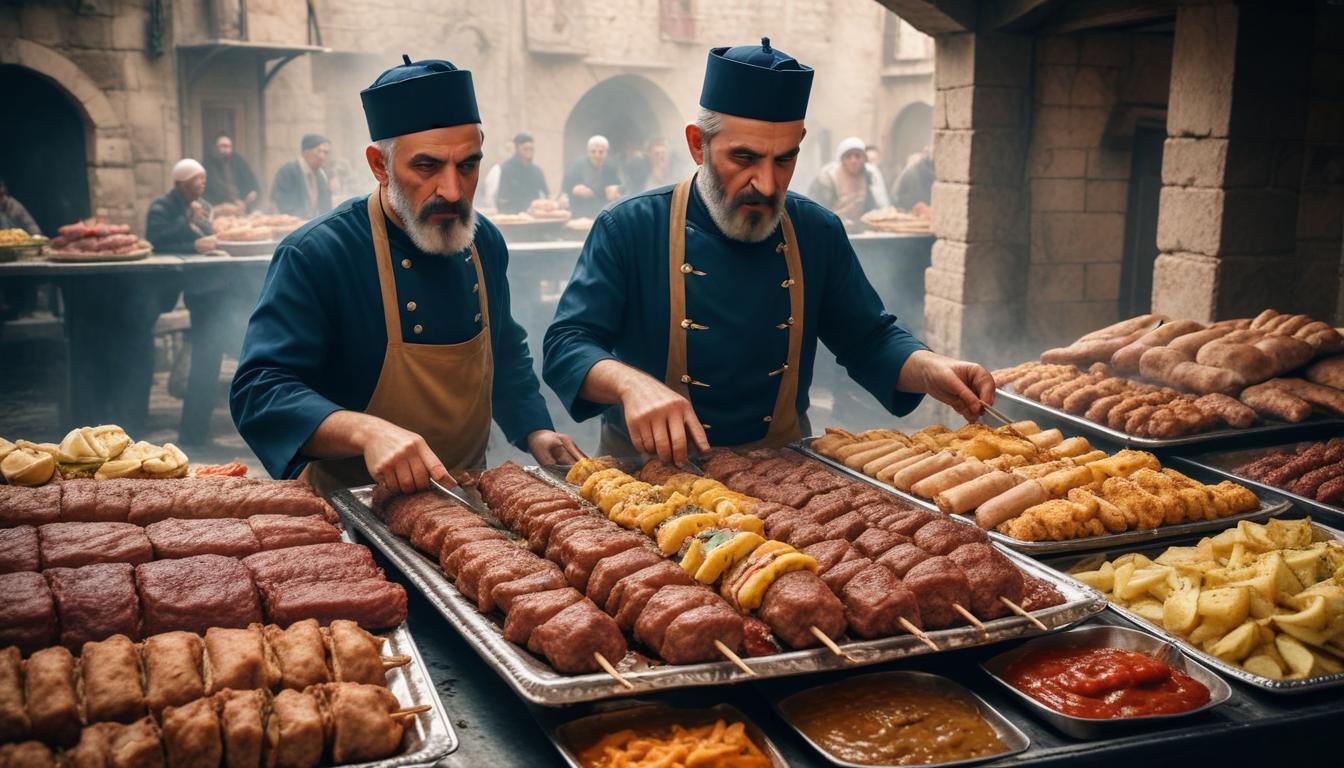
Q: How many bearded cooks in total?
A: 2